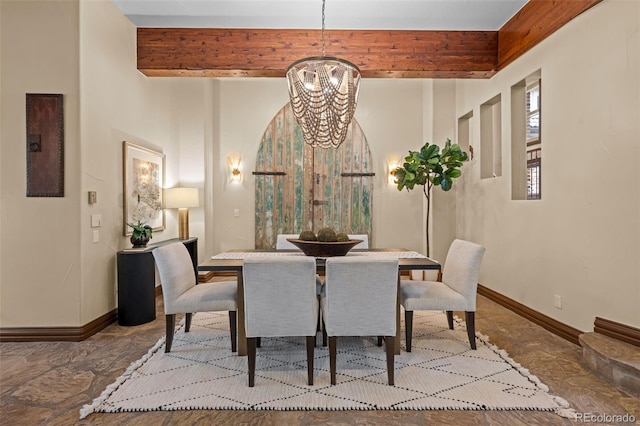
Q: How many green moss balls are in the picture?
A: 3